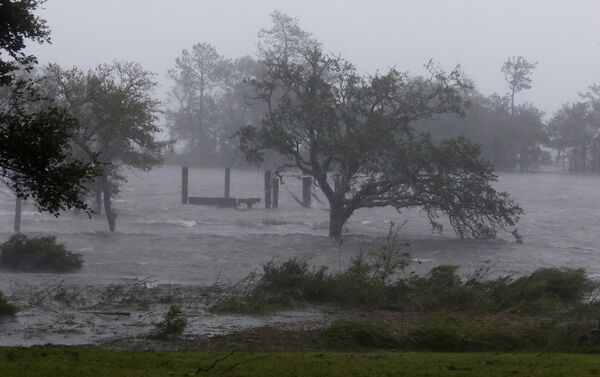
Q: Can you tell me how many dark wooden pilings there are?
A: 5